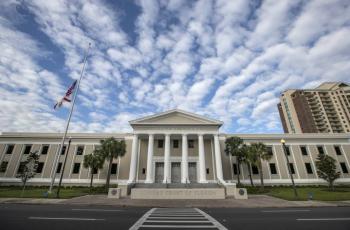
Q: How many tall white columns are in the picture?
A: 6